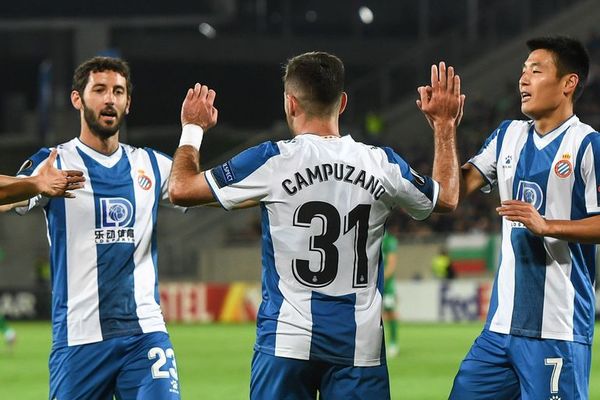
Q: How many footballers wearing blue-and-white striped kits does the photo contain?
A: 3